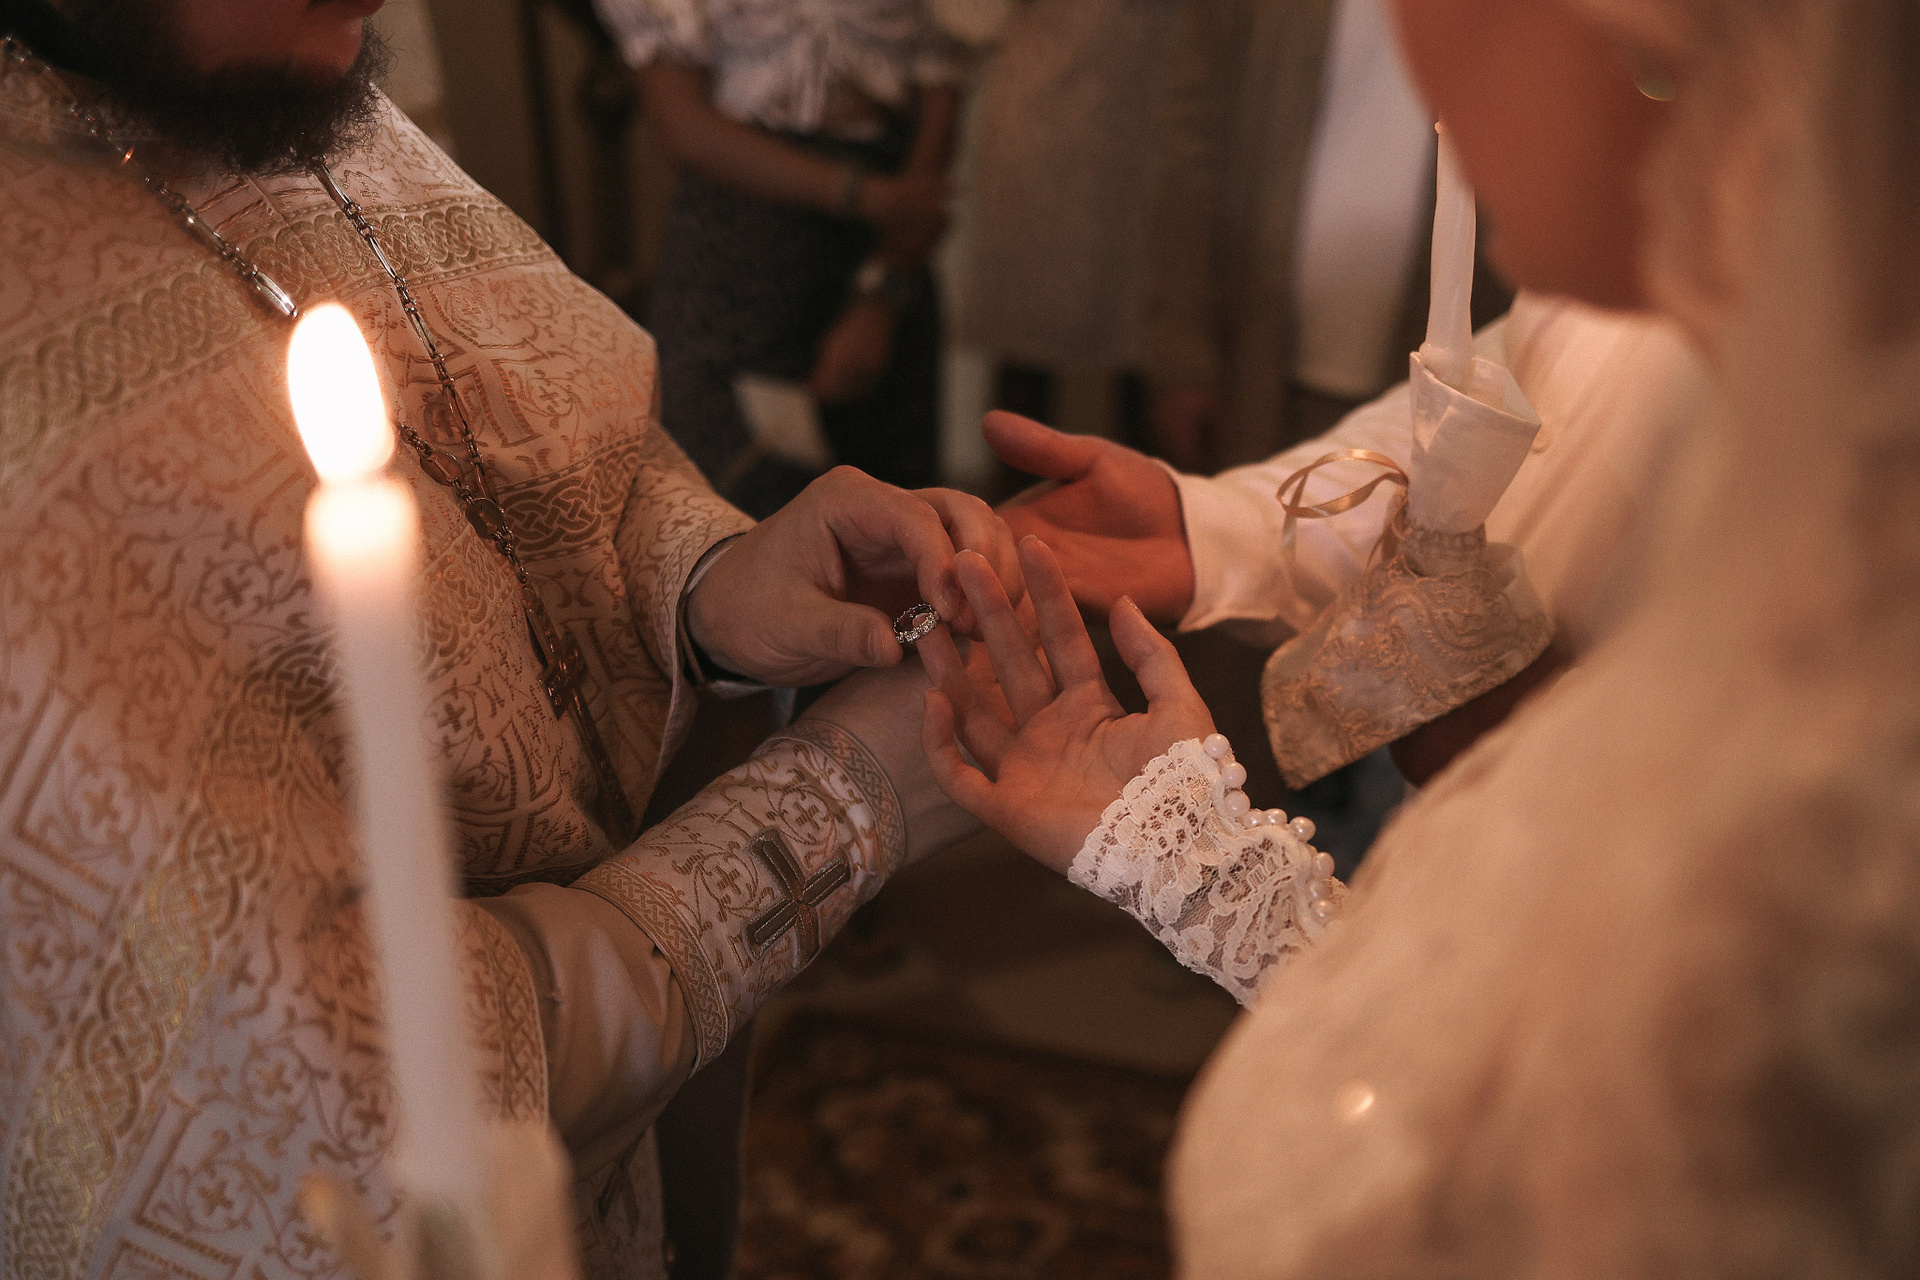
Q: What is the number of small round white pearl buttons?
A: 9